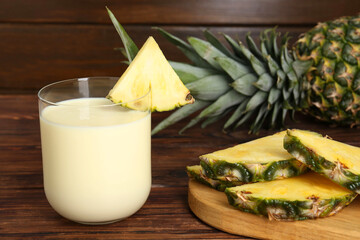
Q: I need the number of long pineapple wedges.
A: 4